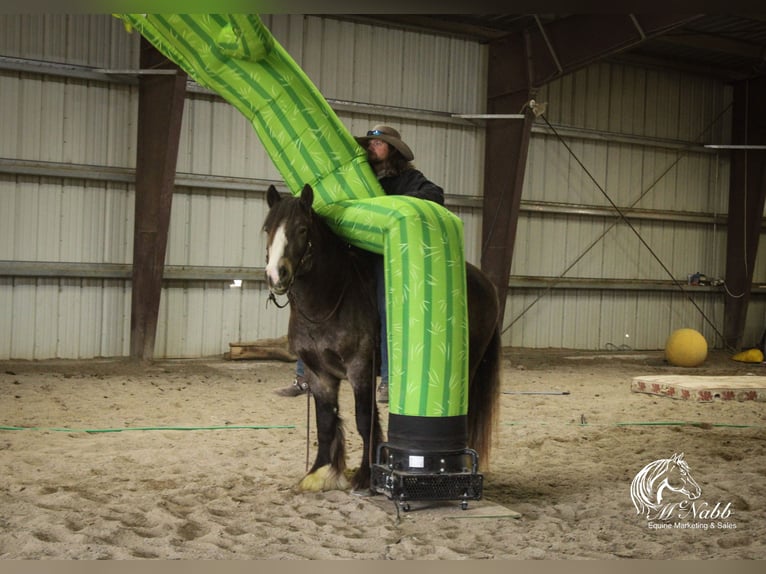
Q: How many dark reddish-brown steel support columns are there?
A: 3